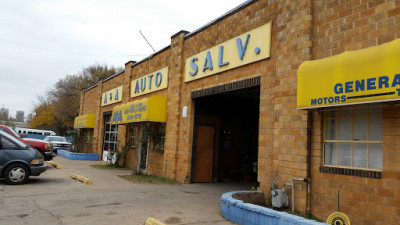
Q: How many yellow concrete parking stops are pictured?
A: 3